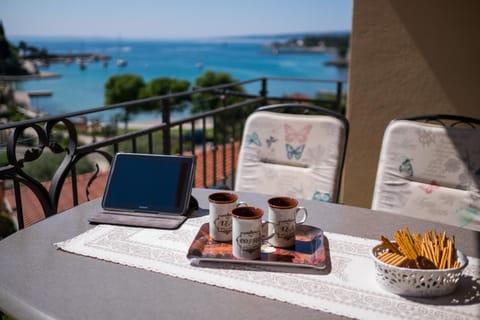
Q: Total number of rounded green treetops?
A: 3